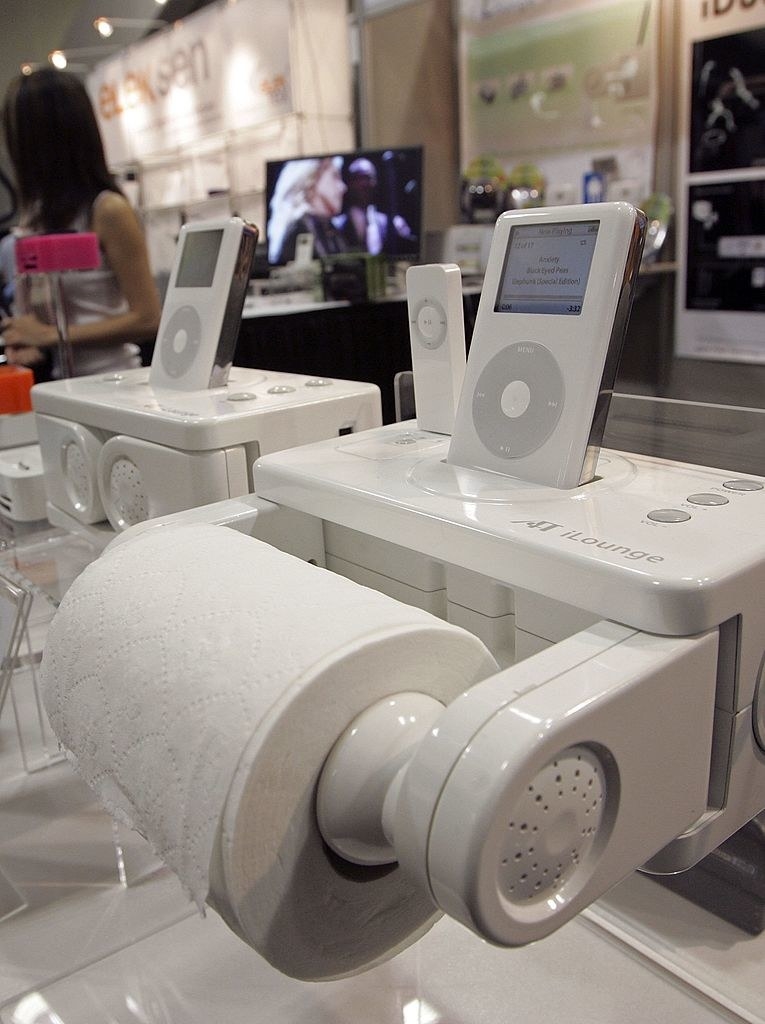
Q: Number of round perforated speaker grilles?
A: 3